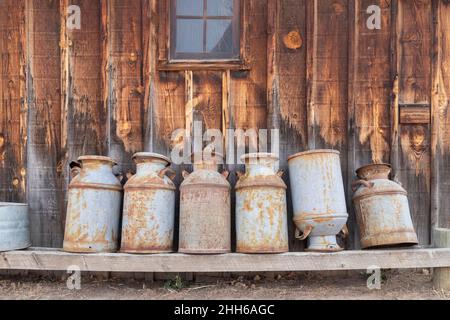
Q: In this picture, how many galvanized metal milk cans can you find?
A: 6